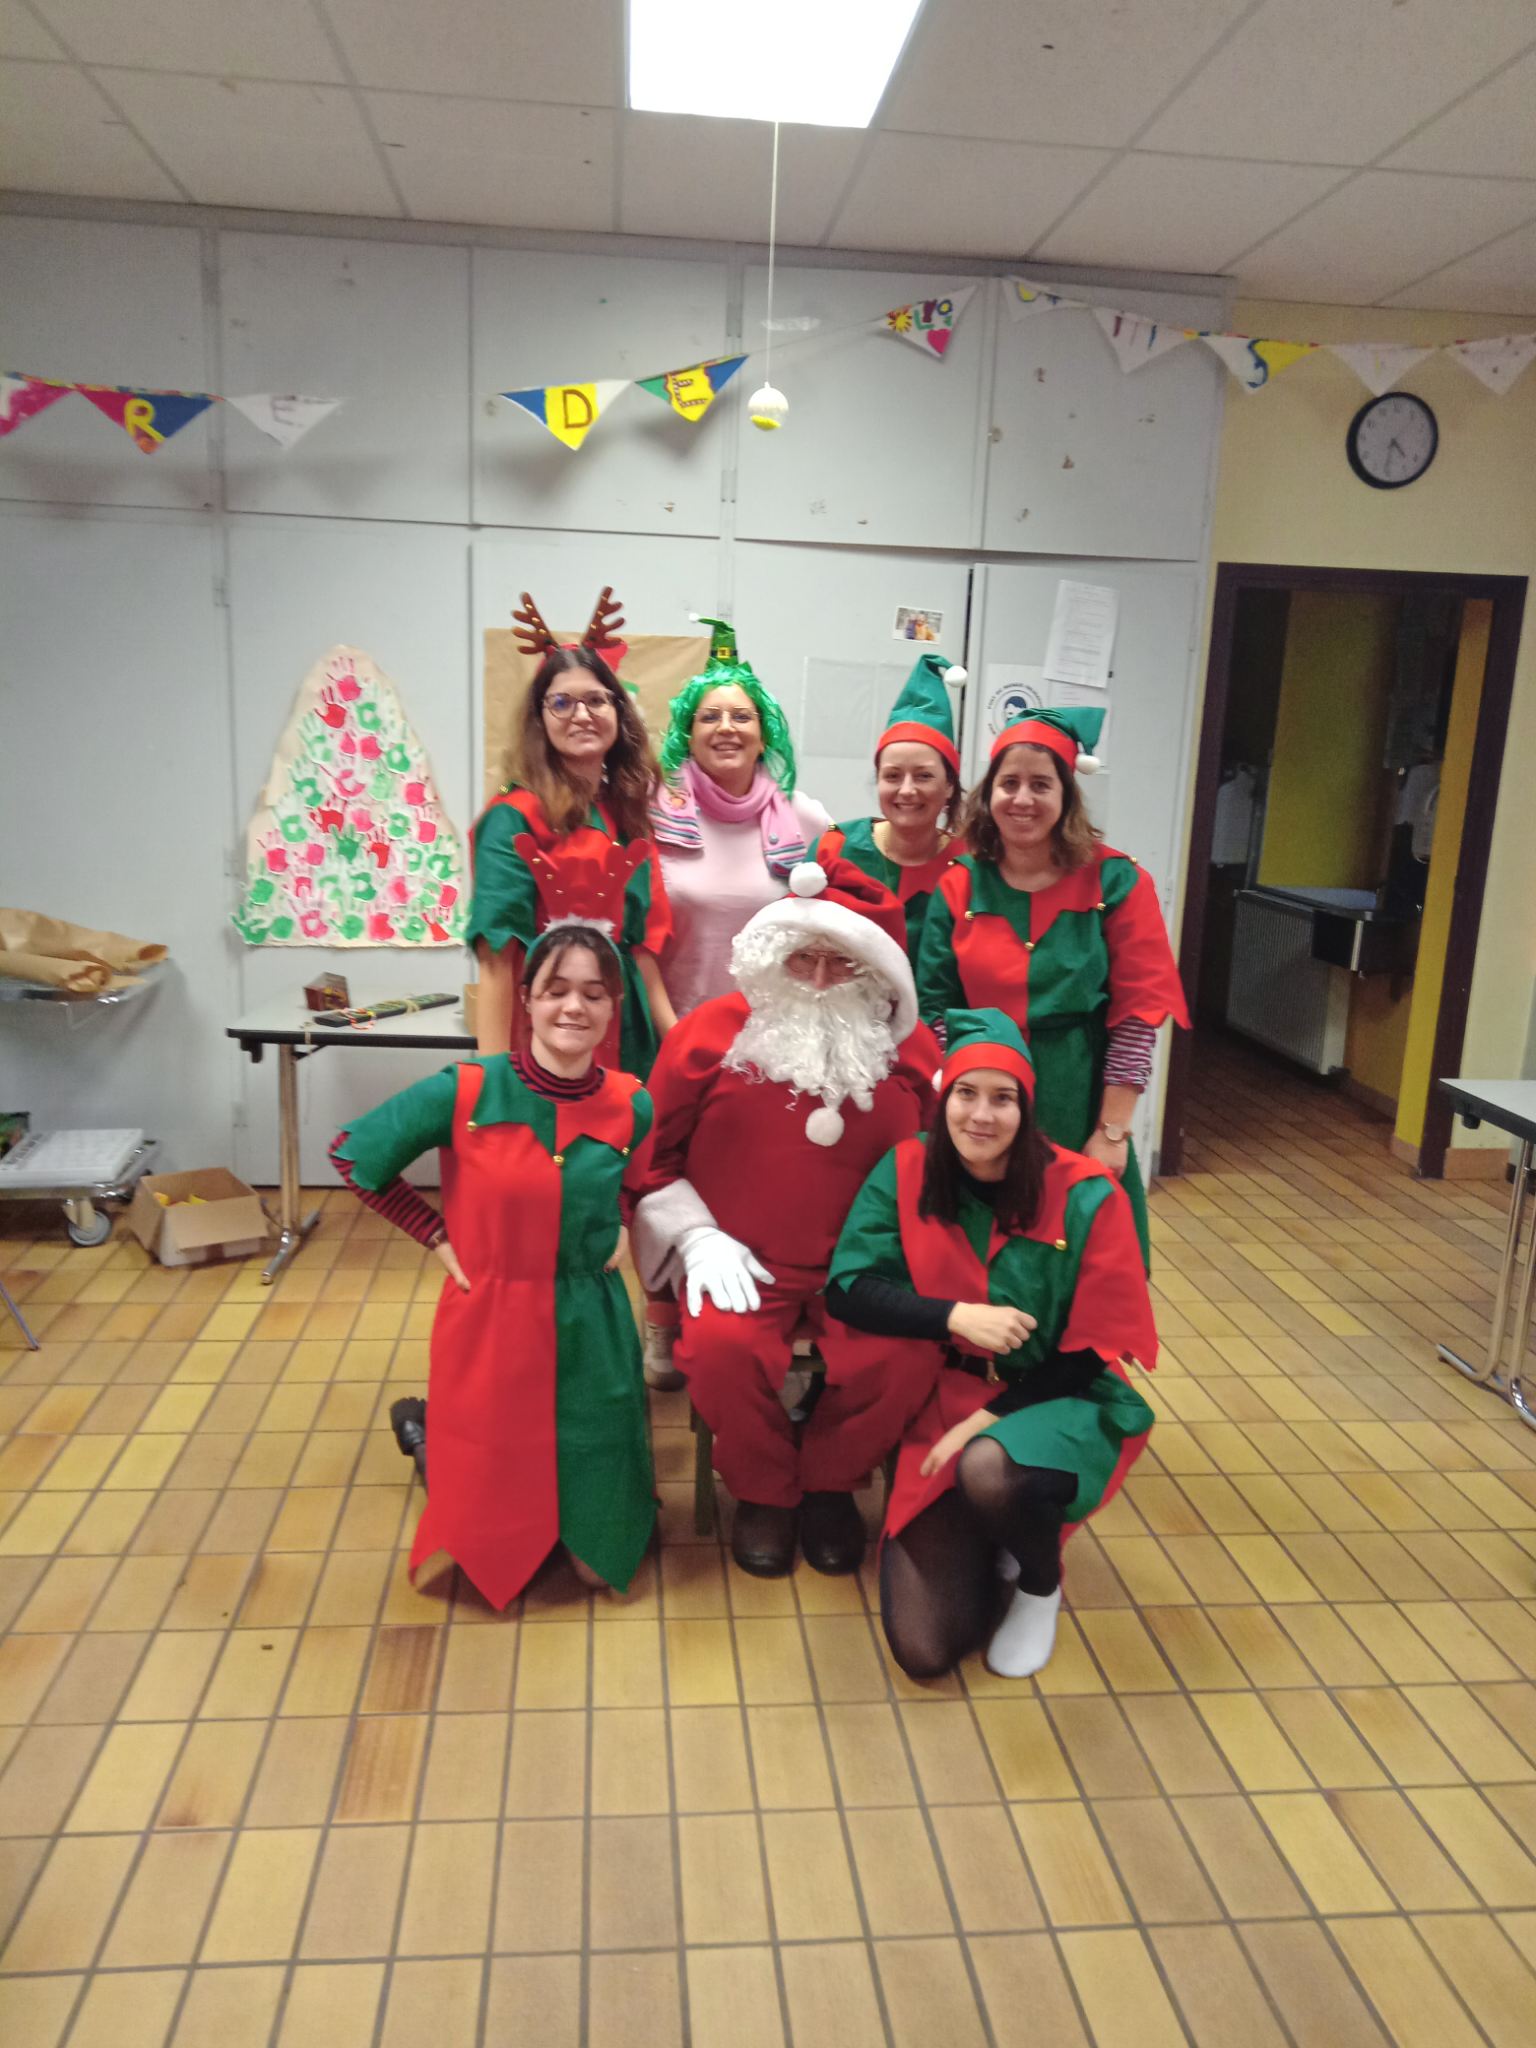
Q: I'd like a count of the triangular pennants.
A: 11